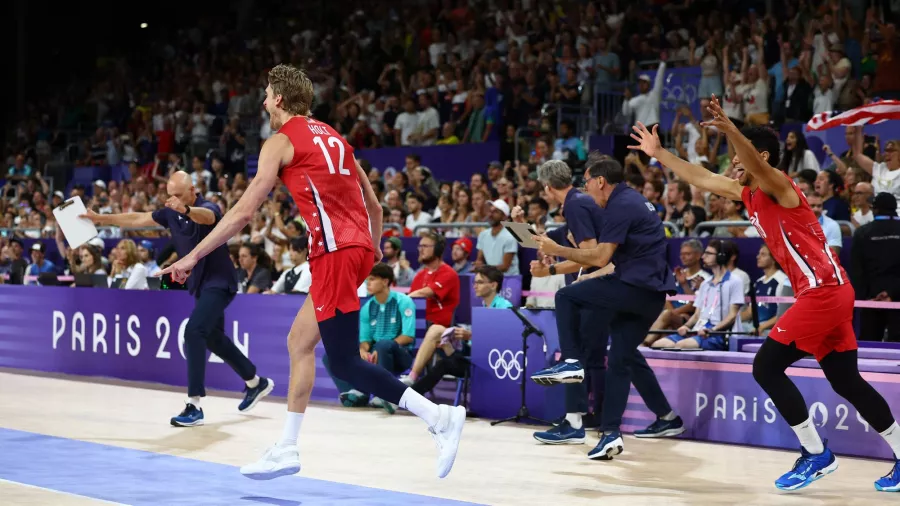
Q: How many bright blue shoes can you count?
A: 2